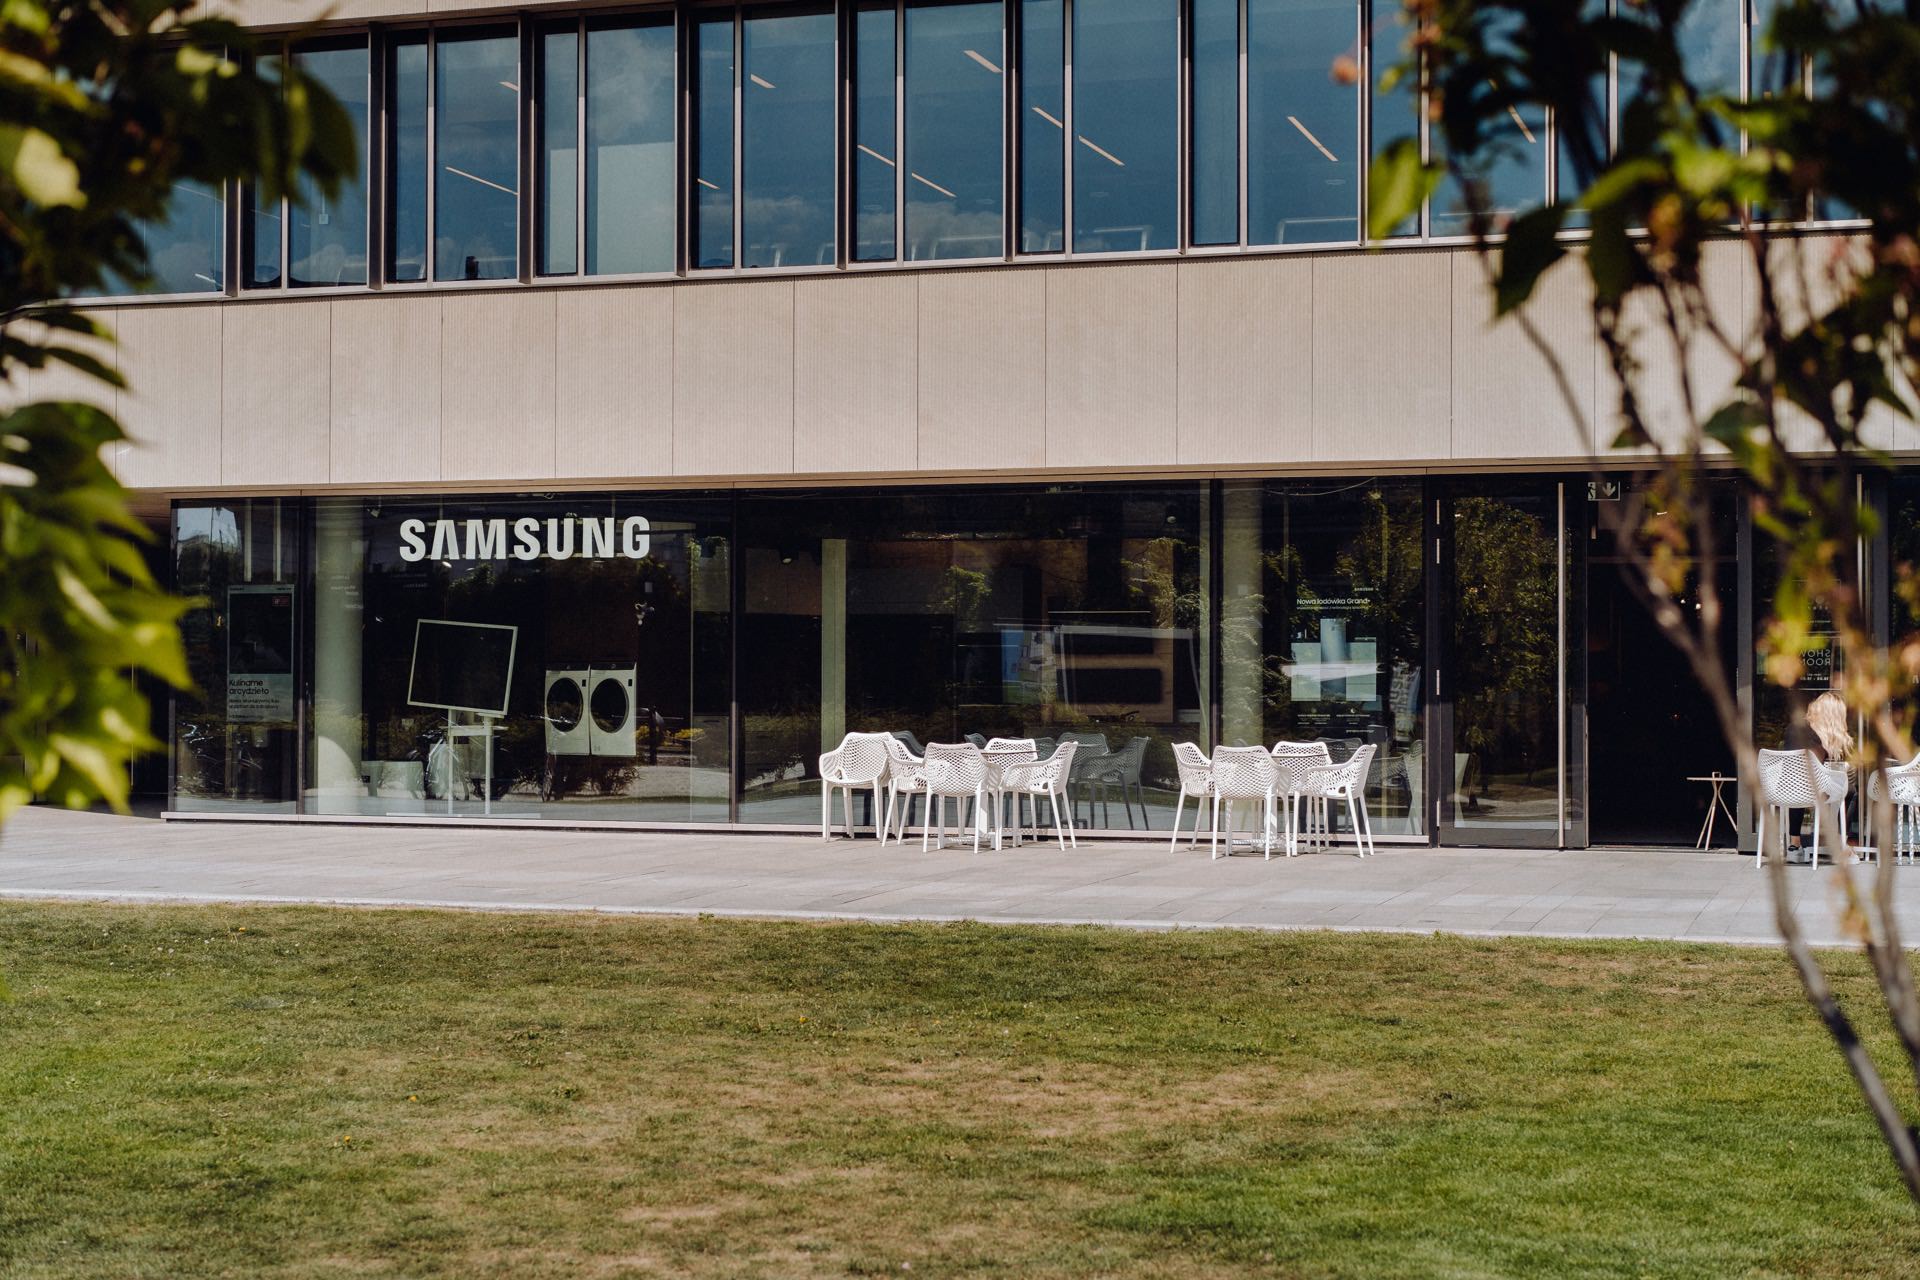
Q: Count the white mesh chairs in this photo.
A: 11